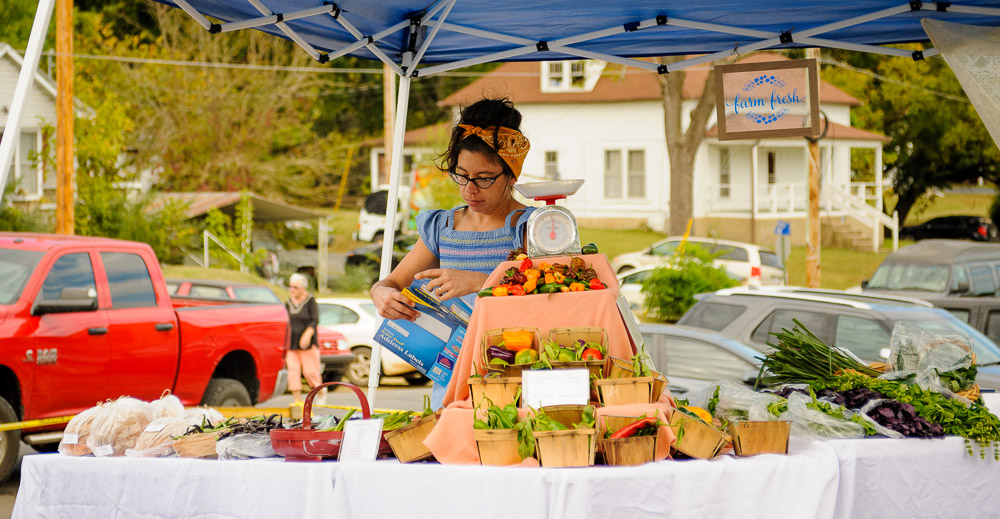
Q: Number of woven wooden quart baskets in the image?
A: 11